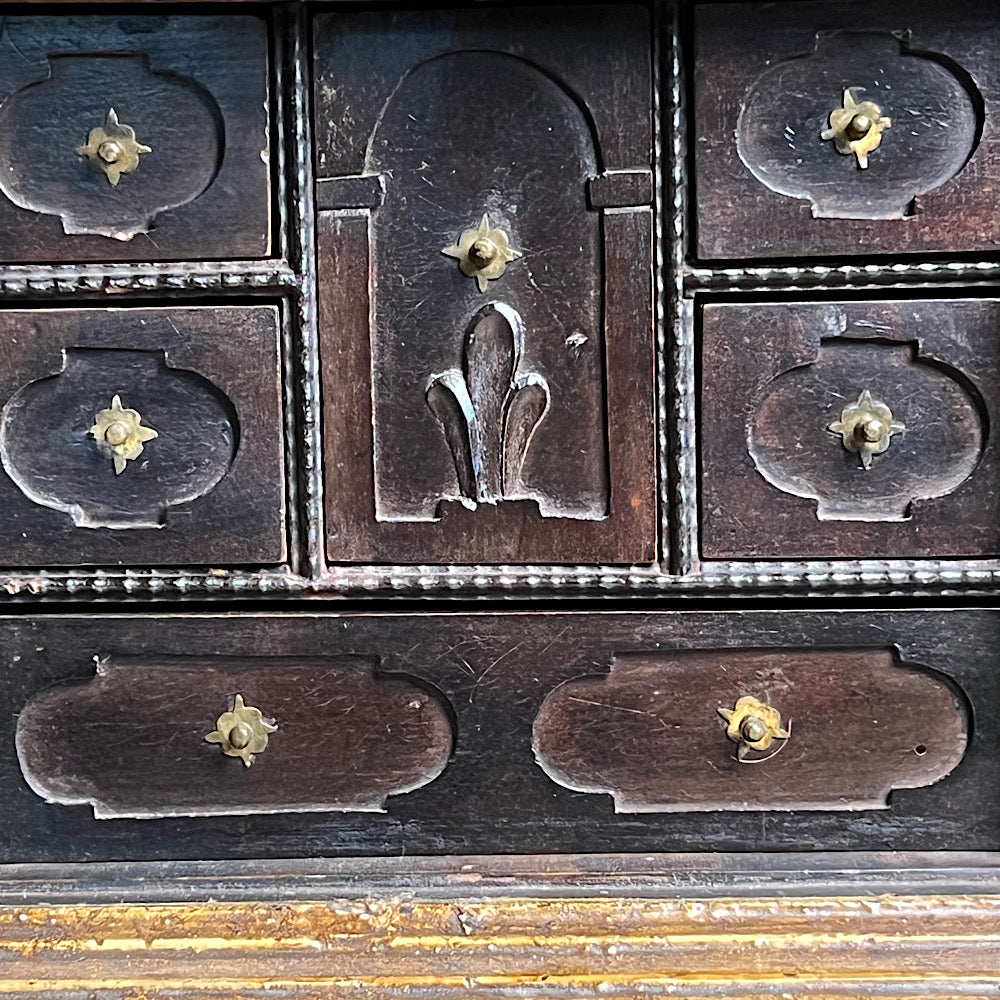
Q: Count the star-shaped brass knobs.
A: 7